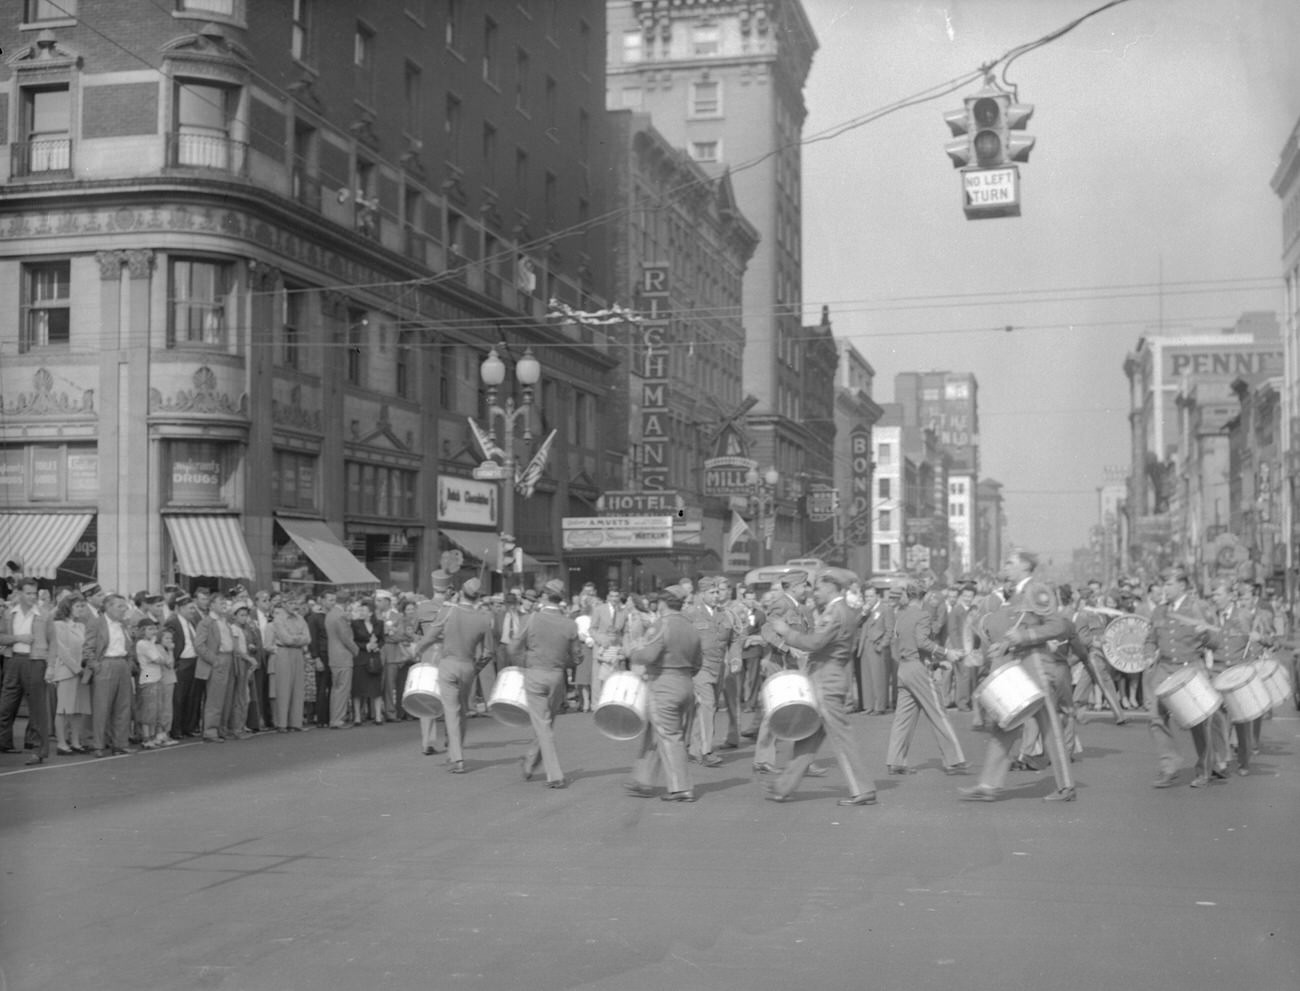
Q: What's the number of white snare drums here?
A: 8